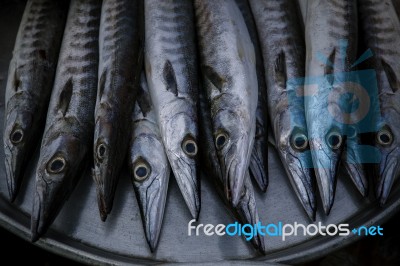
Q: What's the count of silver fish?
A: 12